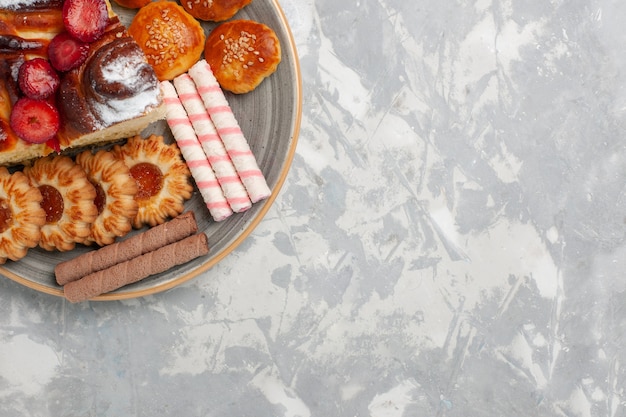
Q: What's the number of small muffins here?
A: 4